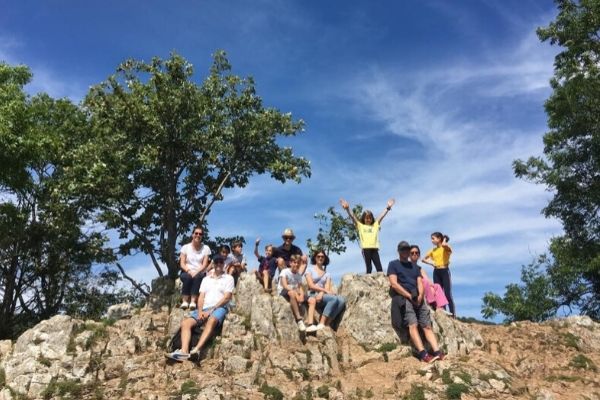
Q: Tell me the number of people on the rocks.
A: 12